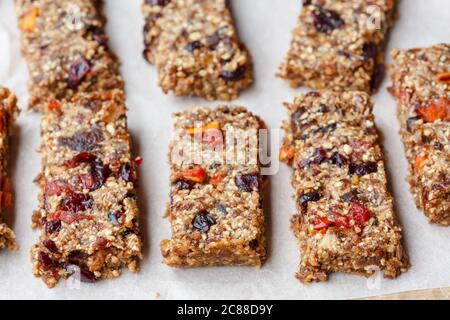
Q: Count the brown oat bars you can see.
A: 8